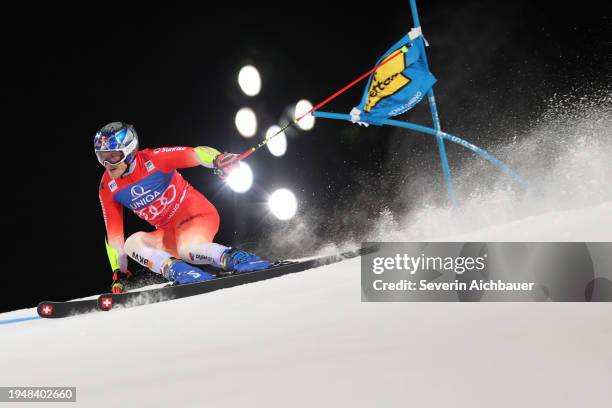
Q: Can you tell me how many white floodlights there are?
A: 6